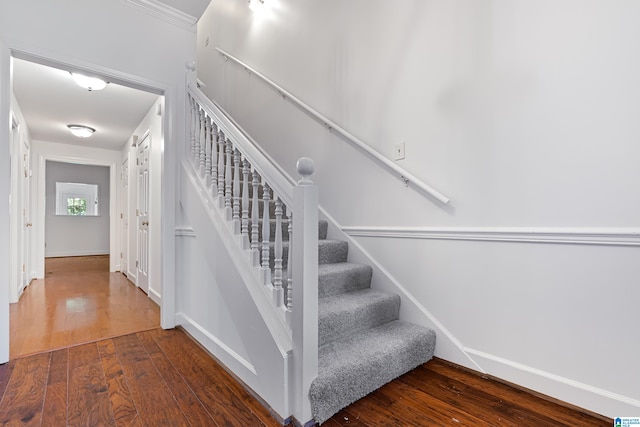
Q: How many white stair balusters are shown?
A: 13